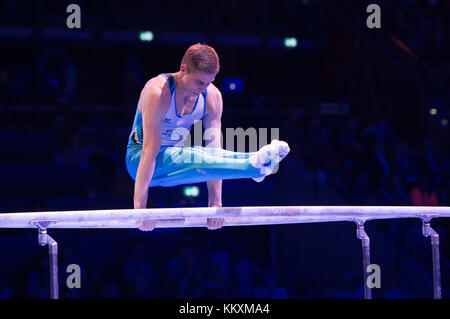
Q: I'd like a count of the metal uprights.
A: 3